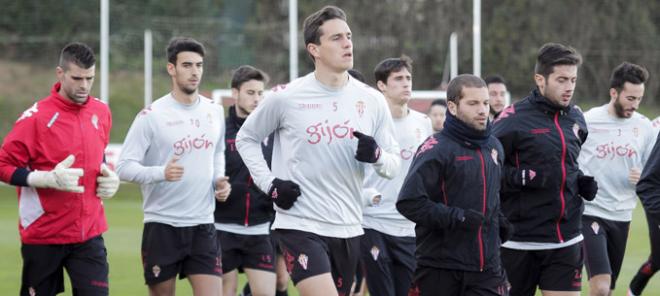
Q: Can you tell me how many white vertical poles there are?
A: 5